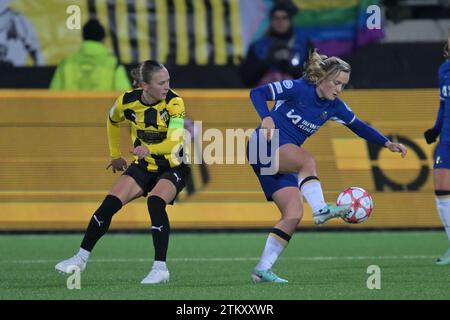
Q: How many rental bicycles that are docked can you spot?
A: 0